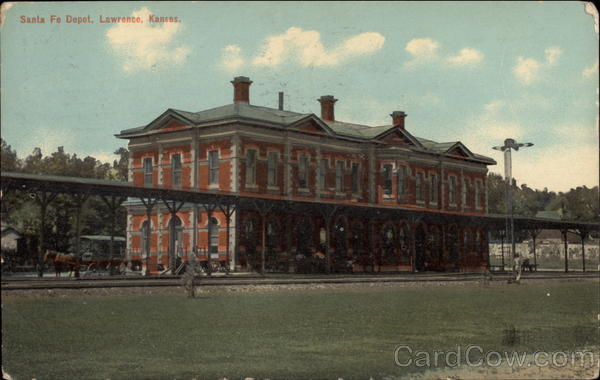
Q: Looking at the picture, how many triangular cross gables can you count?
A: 4